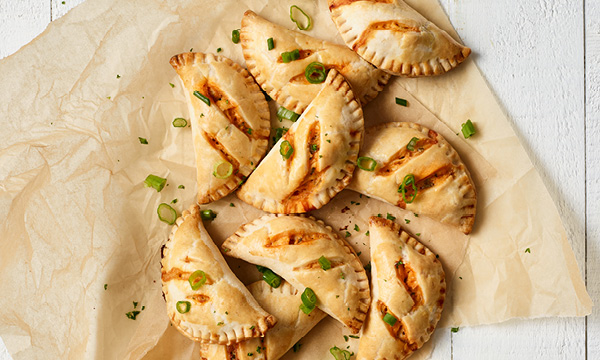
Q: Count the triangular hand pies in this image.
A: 0